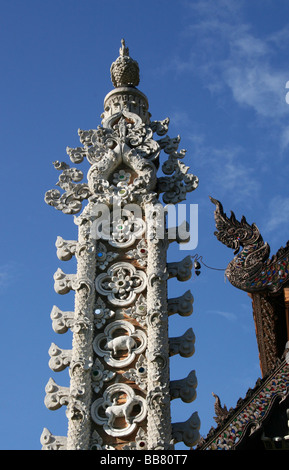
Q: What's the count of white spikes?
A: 12